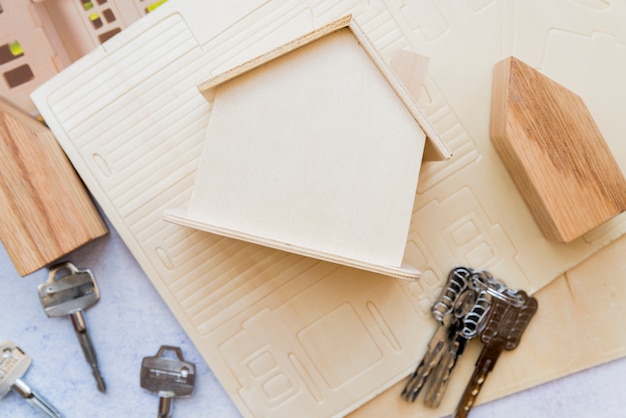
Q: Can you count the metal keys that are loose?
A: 3